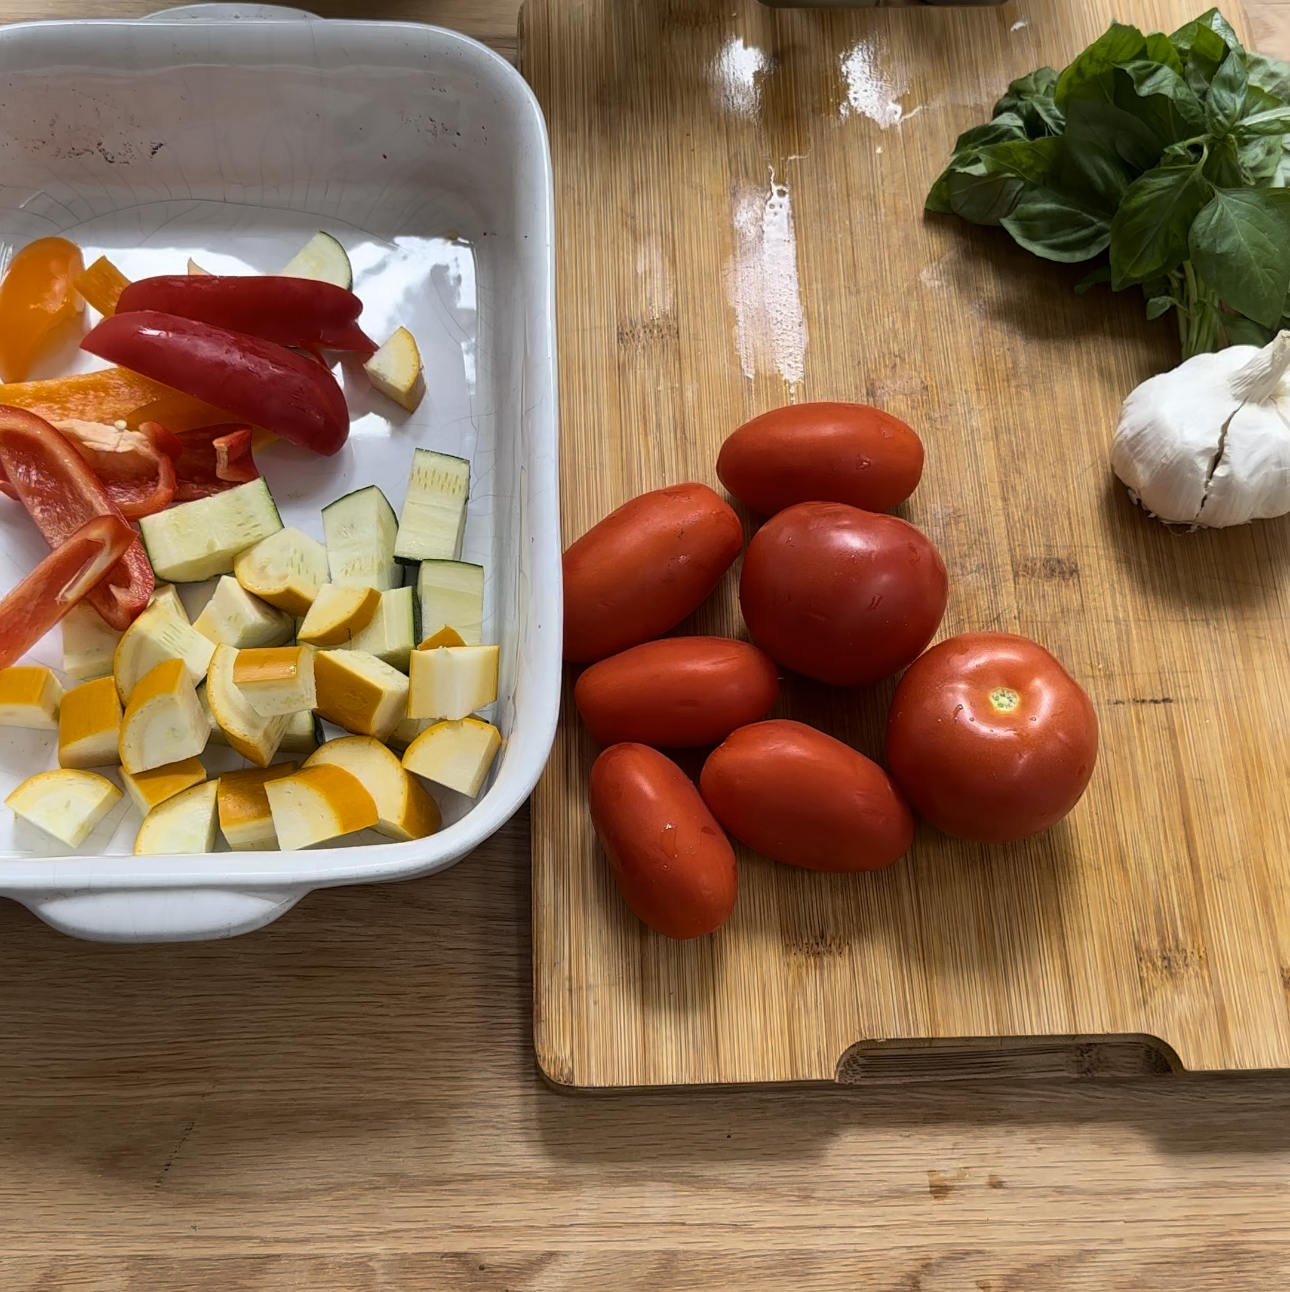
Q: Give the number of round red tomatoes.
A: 2